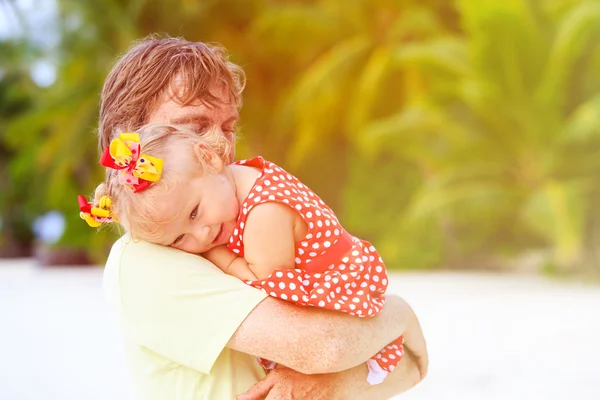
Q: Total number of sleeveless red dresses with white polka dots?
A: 1